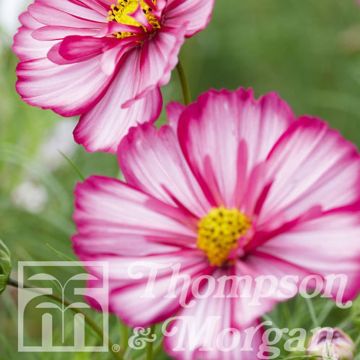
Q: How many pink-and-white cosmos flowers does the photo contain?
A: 2